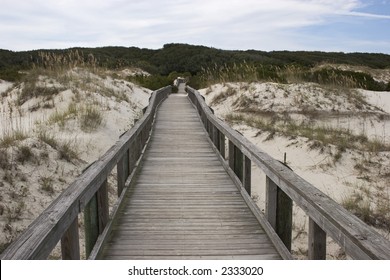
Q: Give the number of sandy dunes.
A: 2